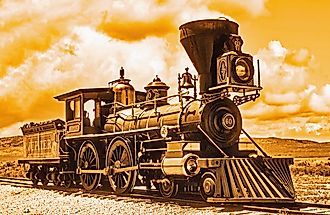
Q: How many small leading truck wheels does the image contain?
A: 2